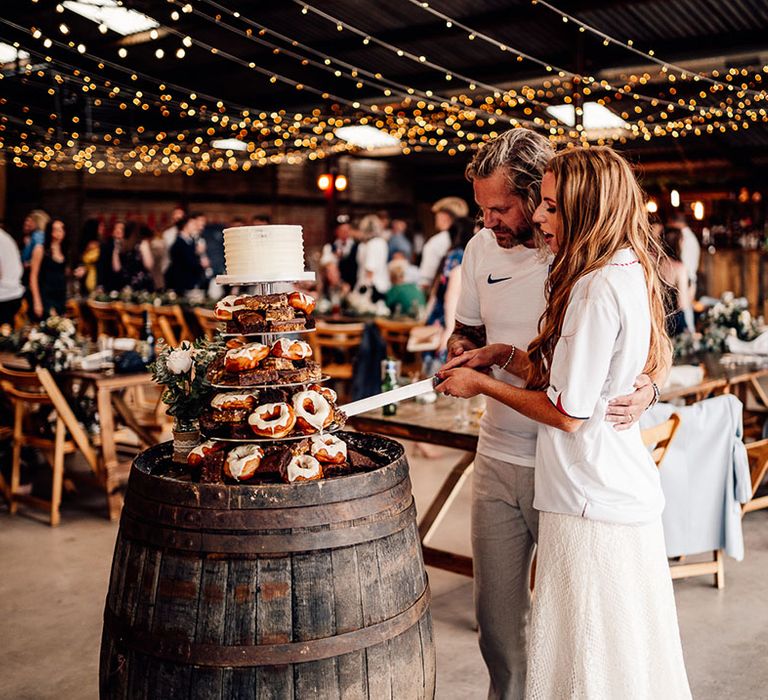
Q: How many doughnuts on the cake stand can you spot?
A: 13